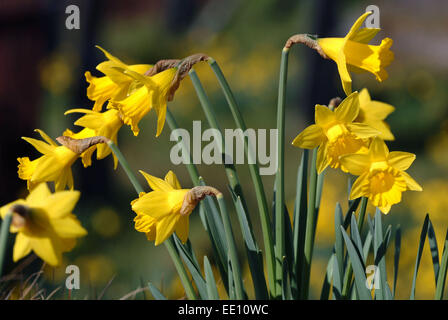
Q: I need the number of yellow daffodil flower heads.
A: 10